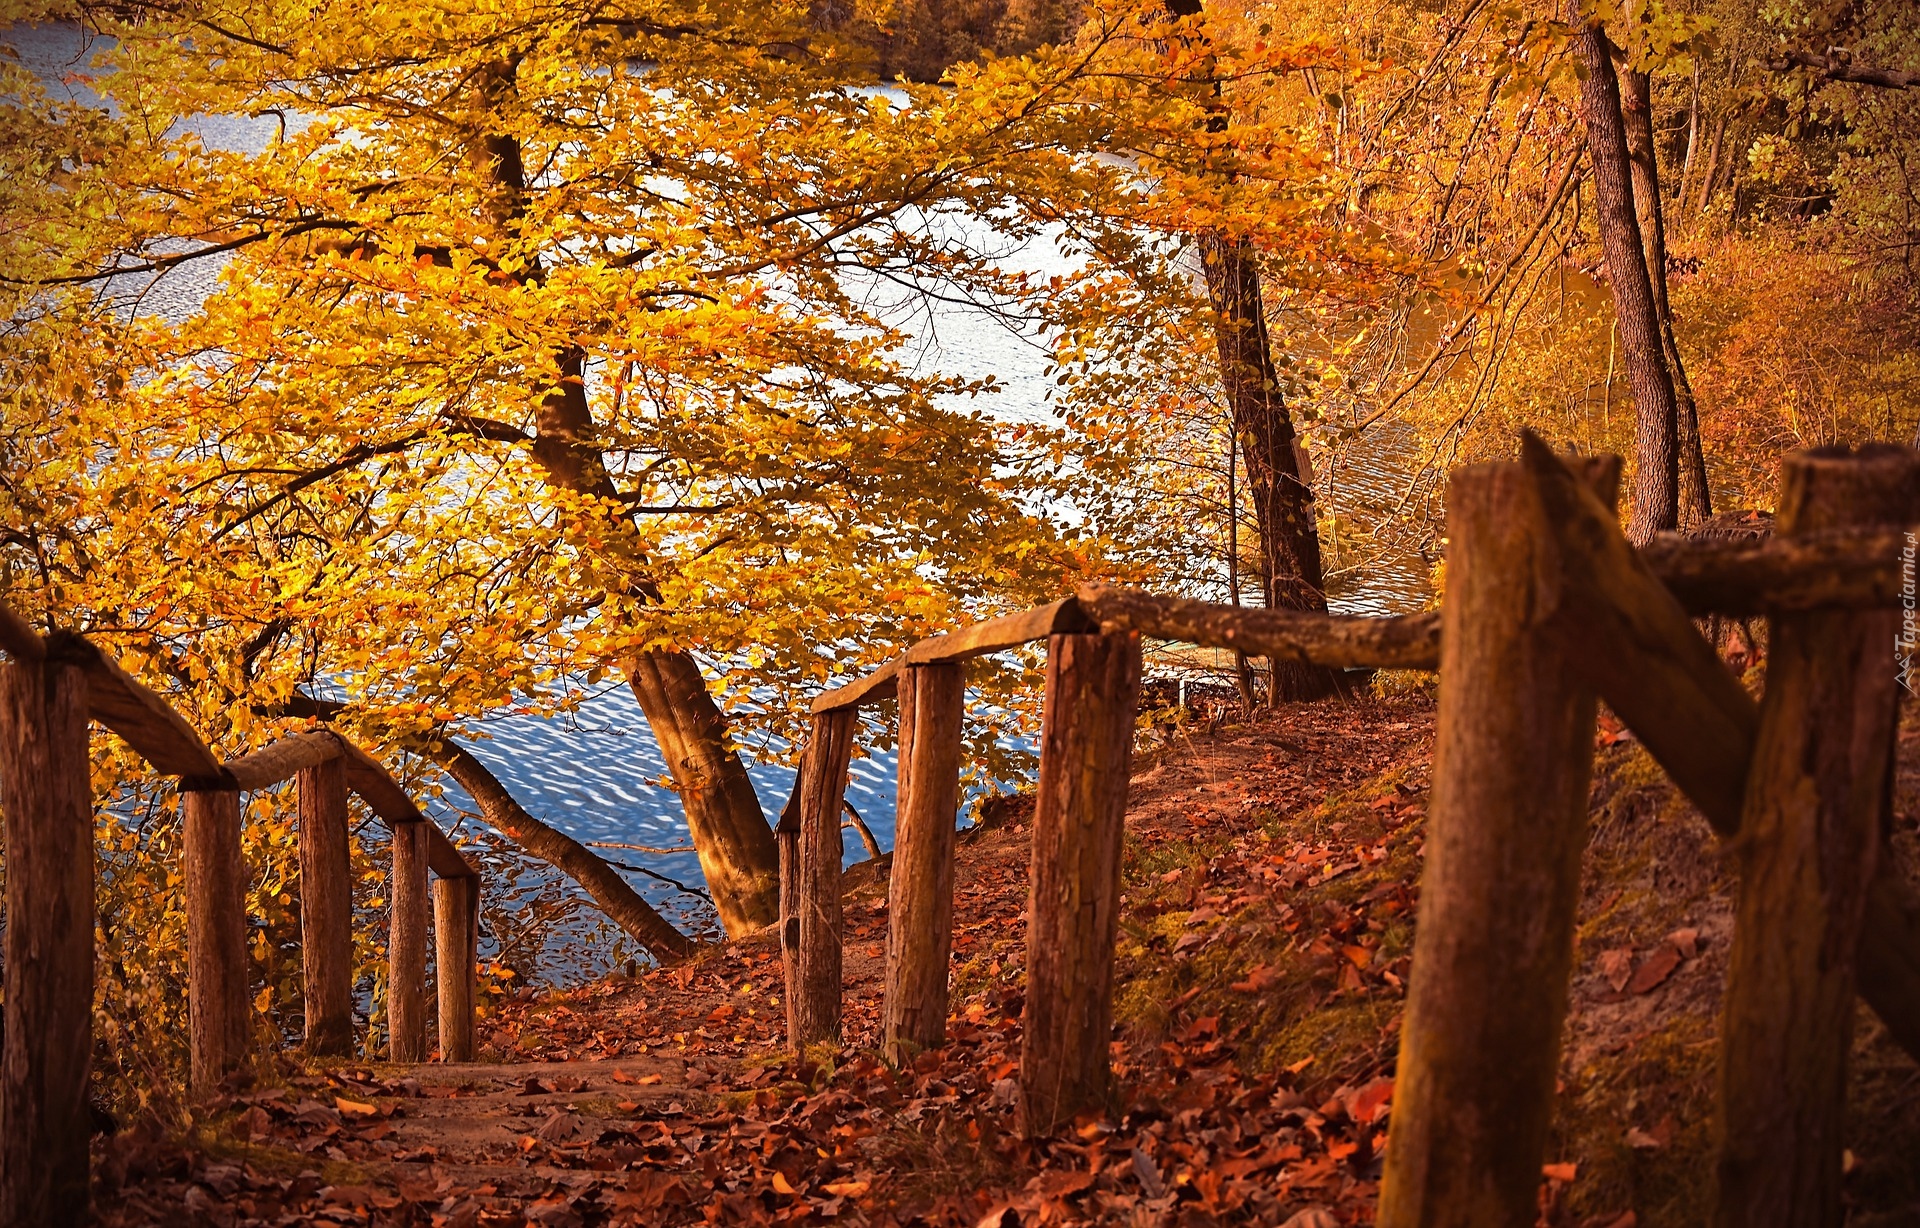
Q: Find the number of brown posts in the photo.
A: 11